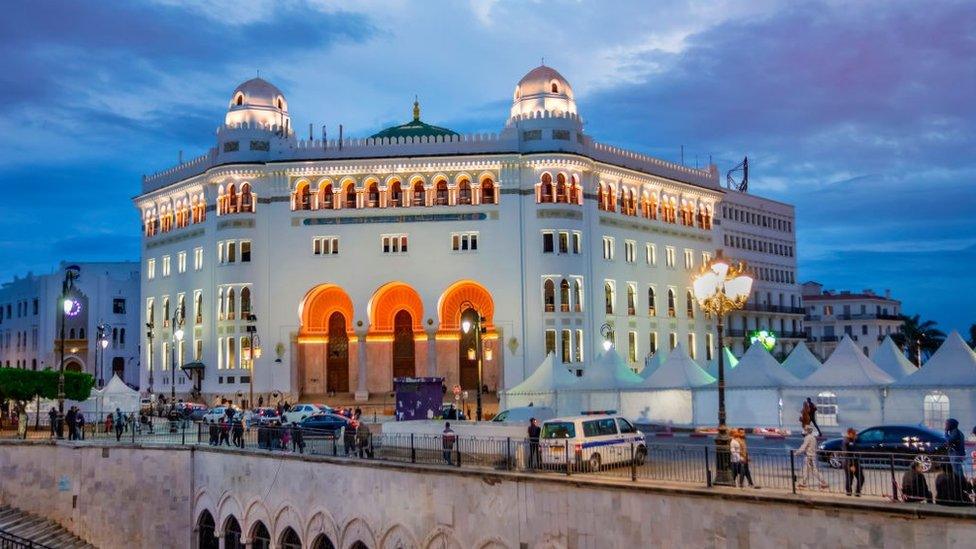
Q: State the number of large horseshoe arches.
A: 3